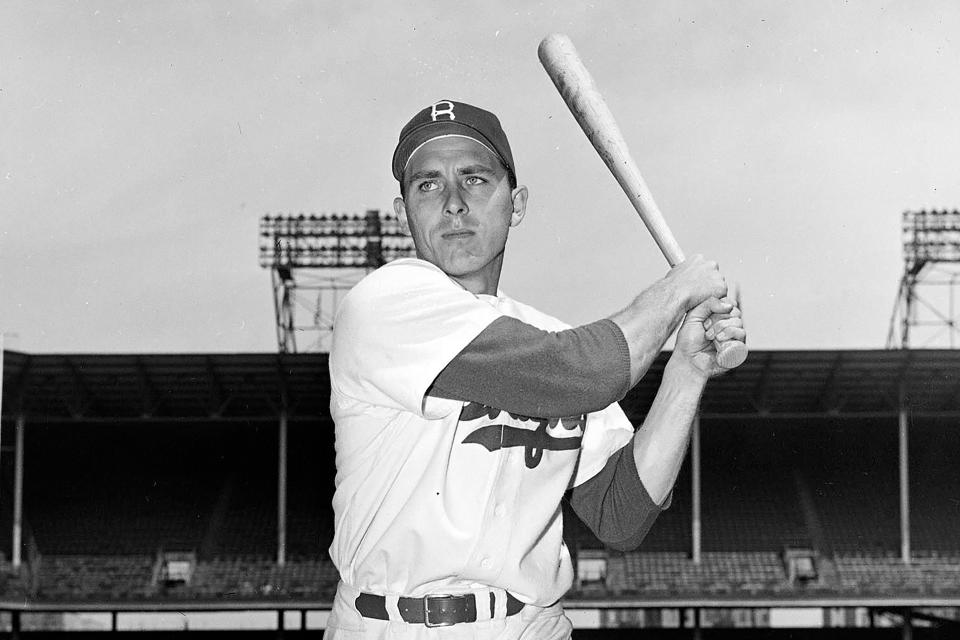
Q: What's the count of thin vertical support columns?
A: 4